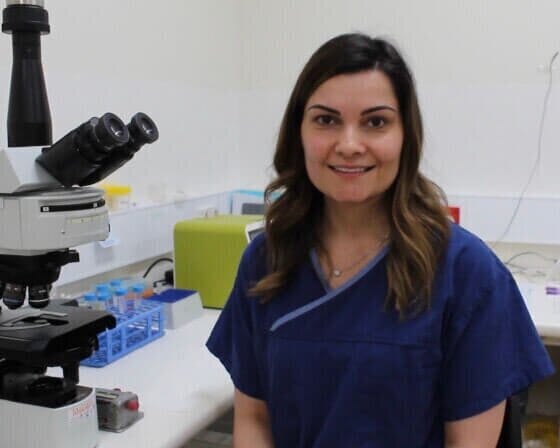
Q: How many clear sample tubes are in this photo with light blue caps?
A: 6